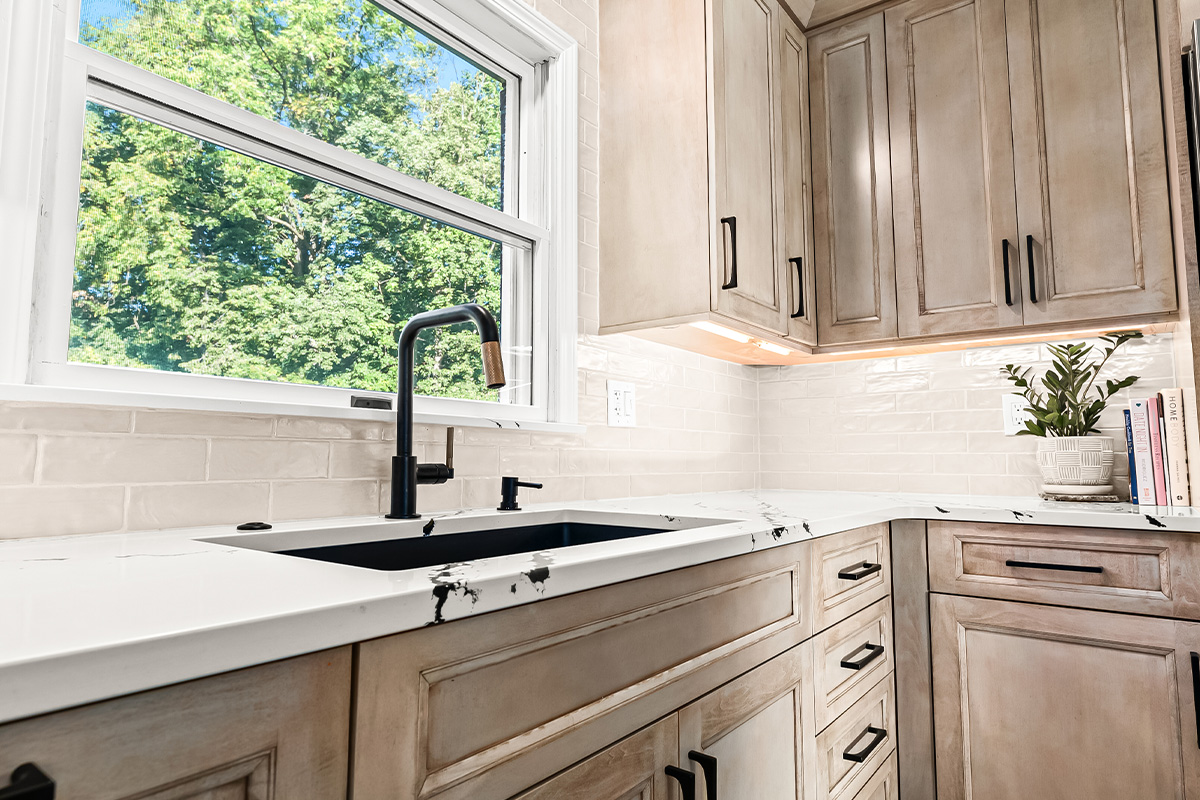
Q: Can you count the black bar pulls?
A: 12